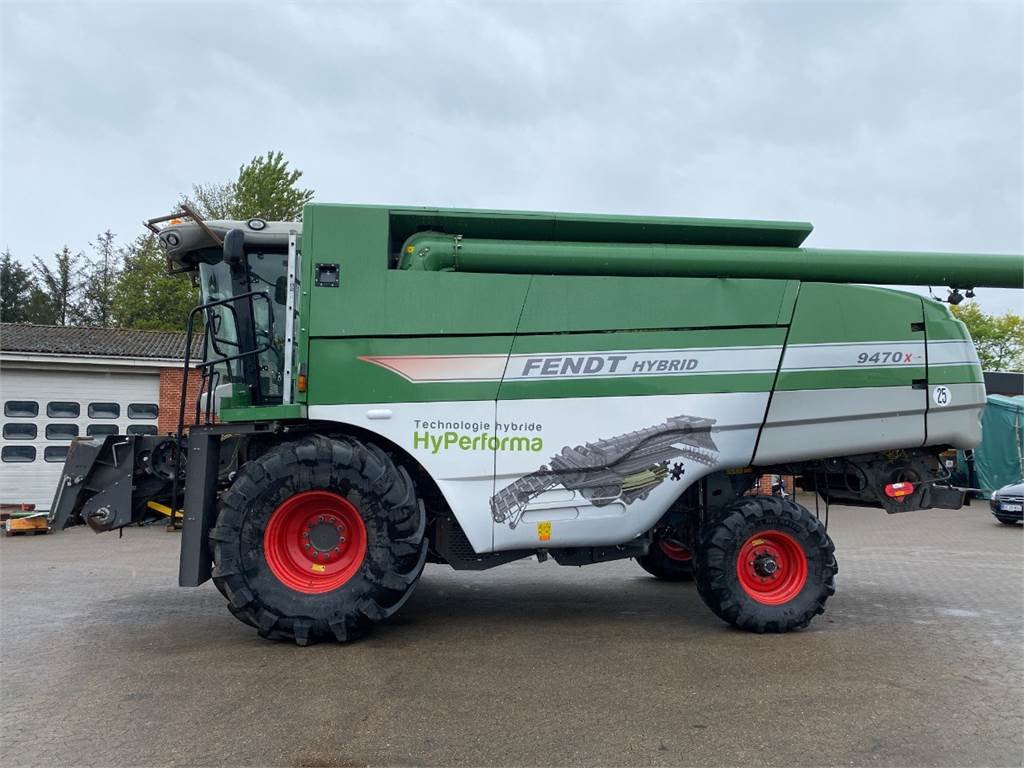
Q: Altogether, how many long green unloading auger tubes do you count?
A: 1